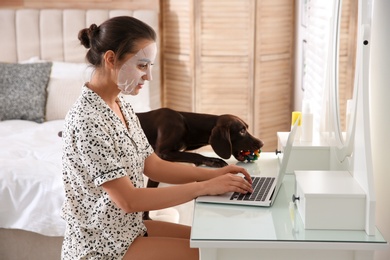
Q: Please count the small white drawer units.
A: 2